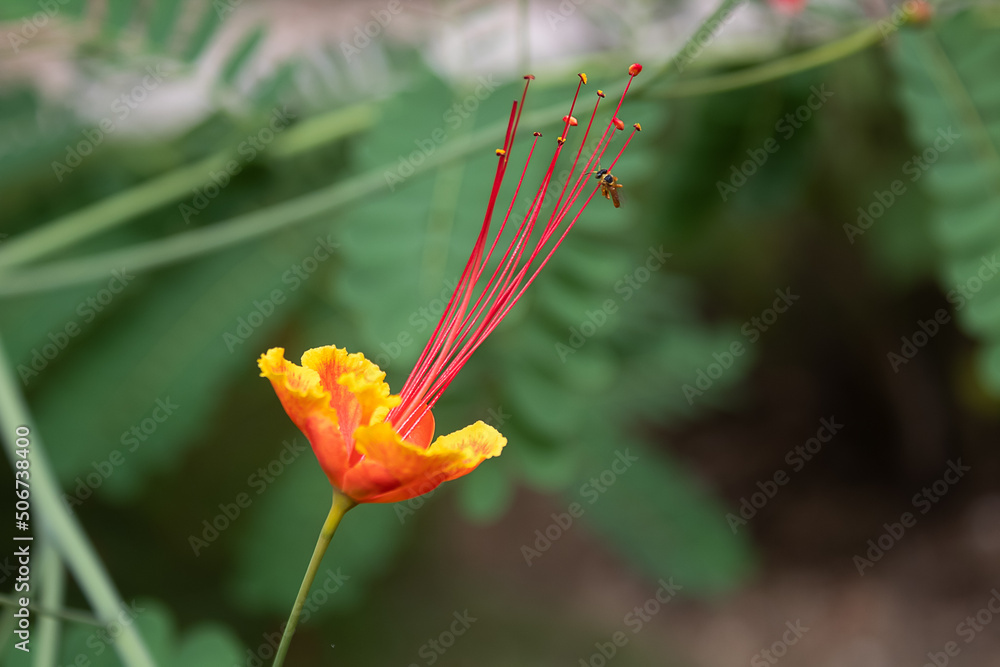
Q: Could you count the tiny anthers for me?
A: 10